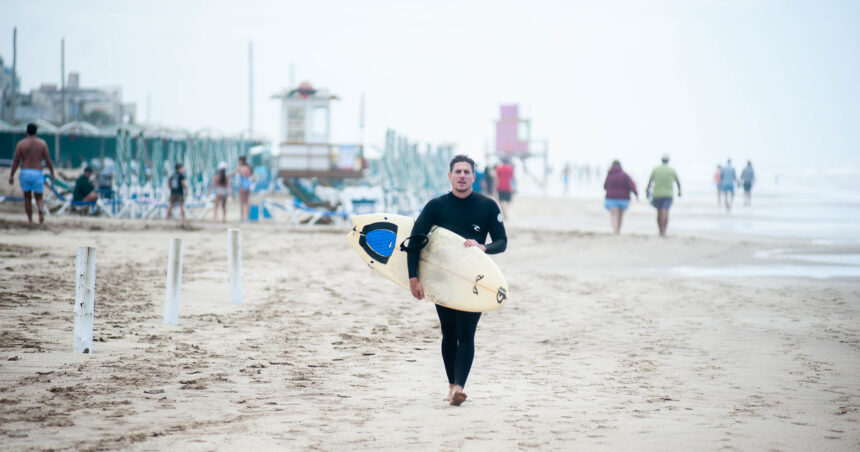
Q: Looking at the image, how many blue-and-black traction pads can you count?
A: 1